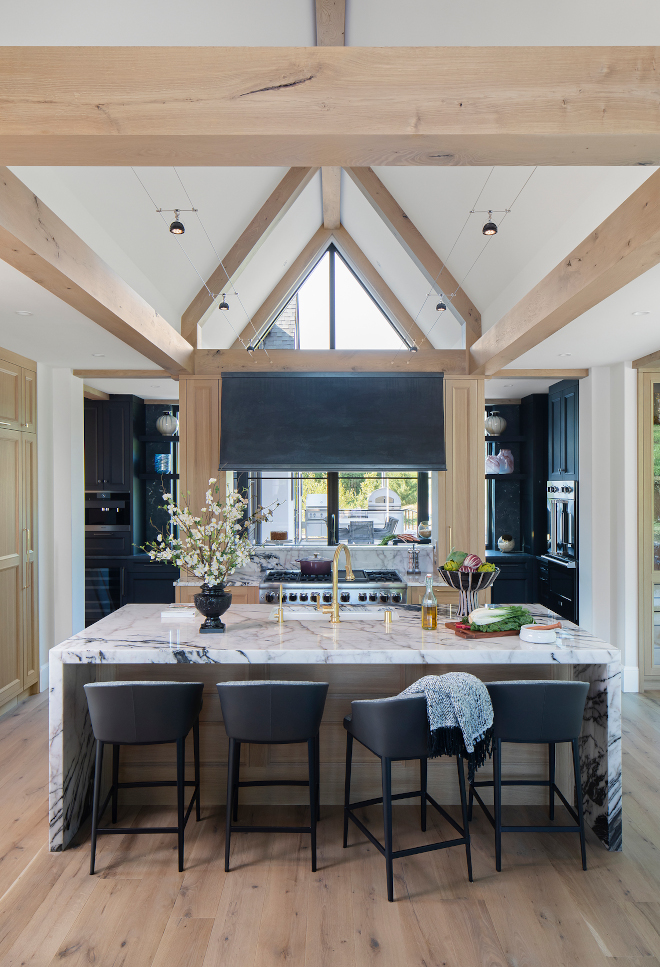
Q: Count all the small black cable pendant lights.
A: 6